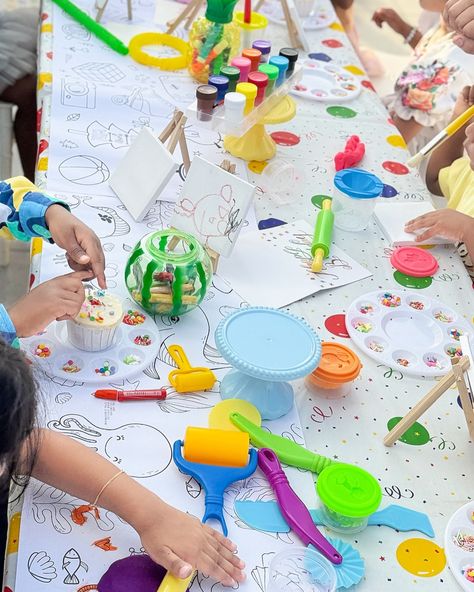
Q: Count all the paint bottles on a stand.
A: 12